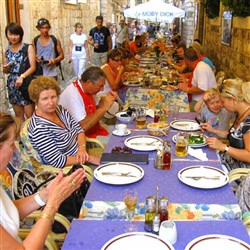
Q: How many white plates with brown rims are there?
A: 7